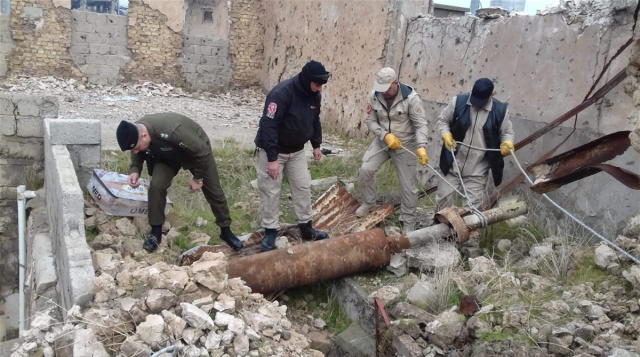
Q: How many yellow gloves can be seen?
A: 4